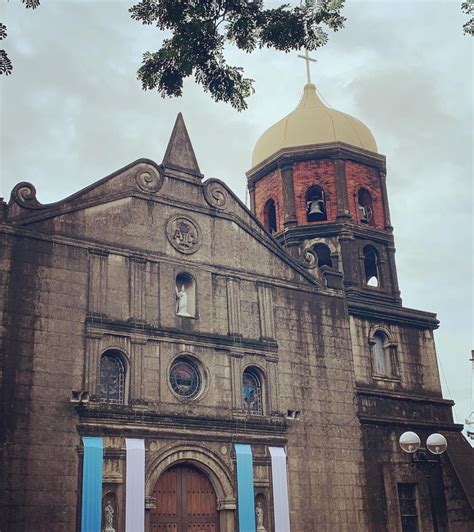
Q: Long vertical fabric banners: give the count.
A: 4